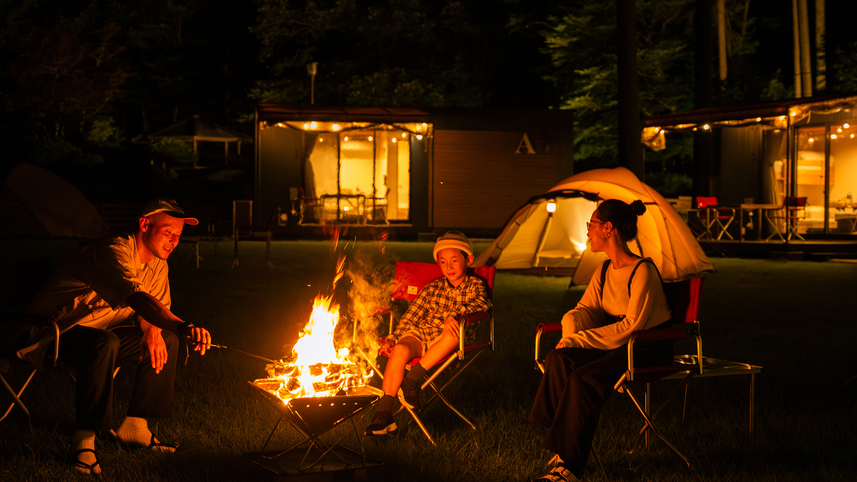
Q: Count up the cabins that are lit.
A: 2